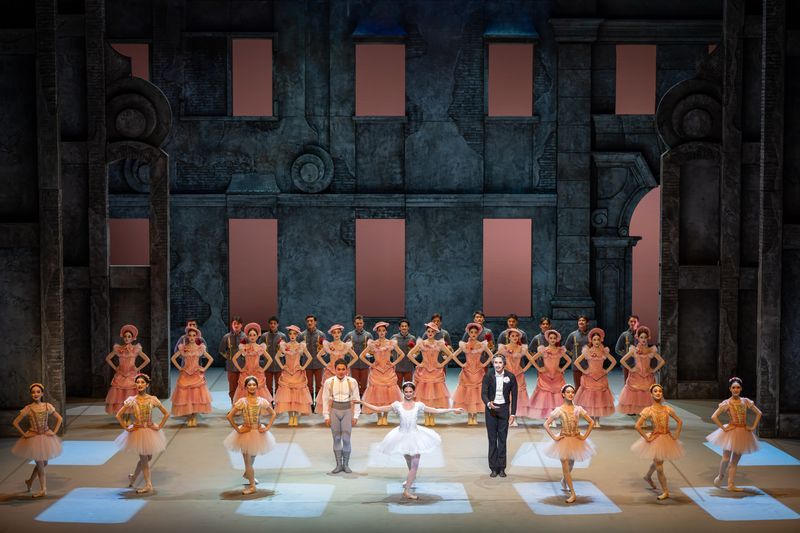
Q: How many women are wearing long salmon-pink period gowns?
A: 12